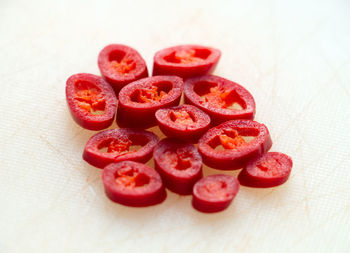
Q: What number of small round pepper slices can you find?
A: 12